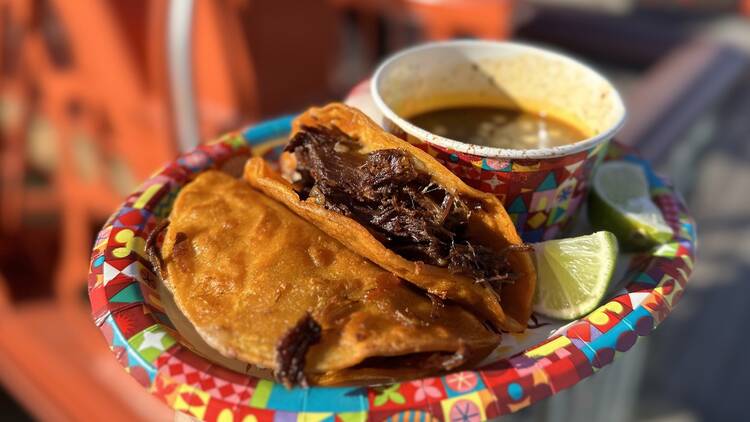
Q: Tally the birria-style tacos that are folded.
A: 2